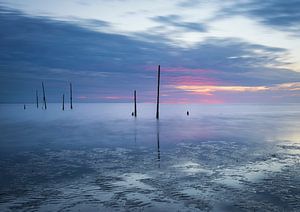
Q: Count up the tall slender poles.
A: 6